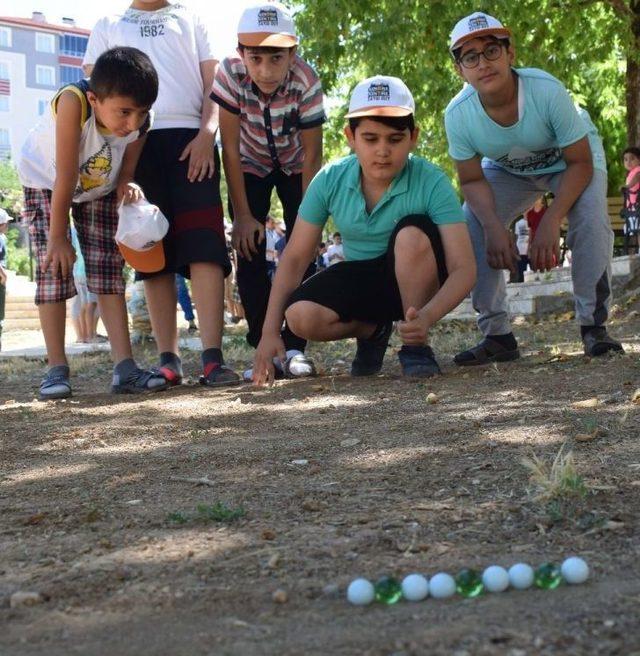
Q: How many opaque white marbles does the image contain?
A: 6